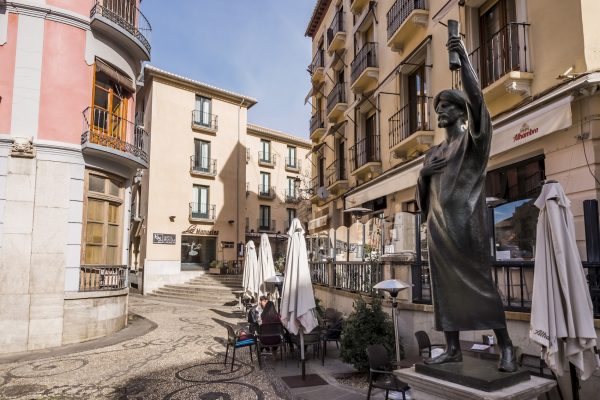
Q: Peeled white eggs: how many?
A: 0